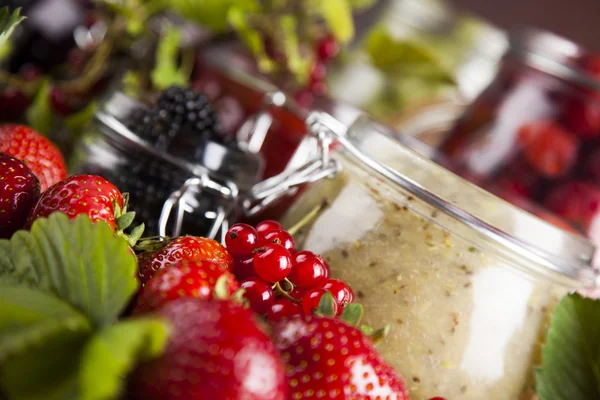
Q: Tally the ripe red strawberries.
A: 7